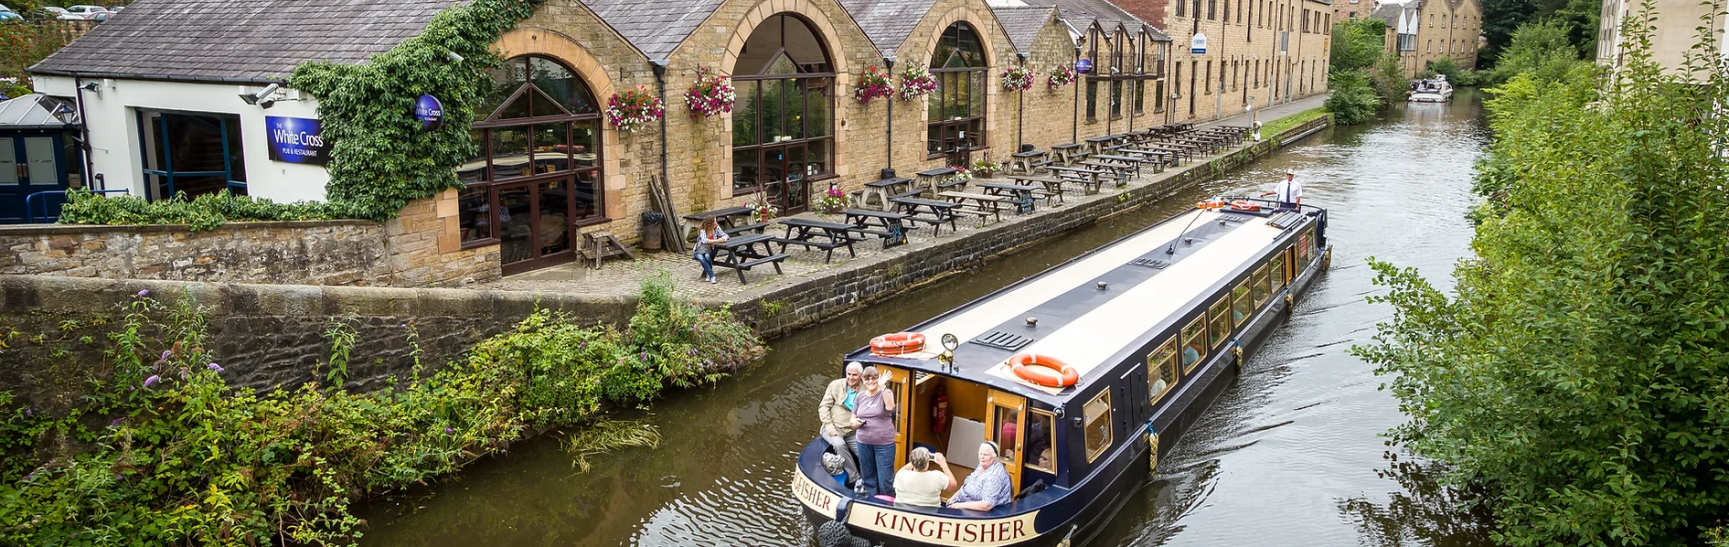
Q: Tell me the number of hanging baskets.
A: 6